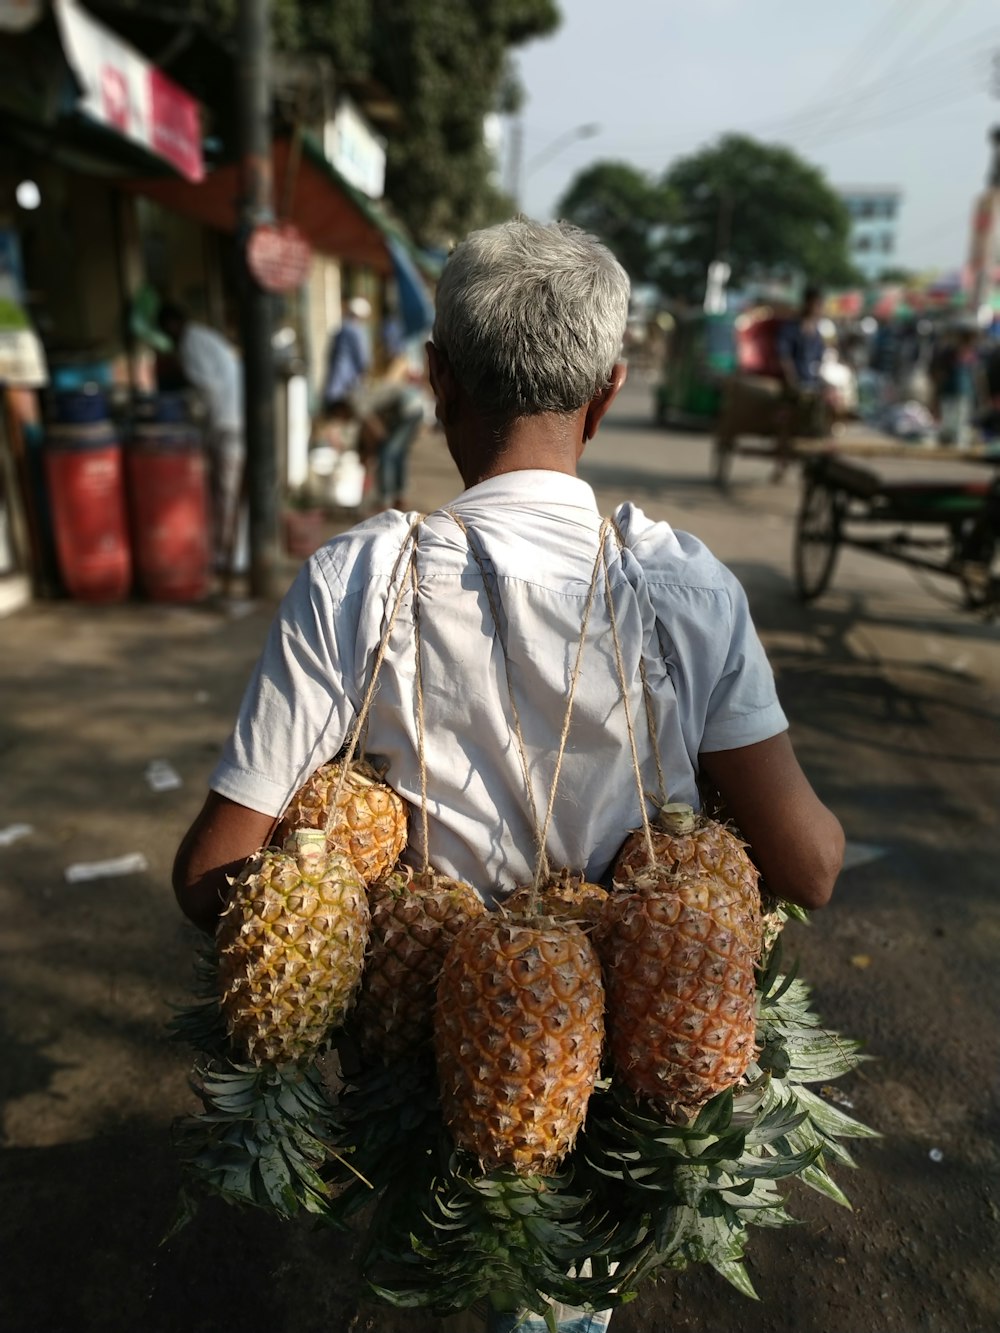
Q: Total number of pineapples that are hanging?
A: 7